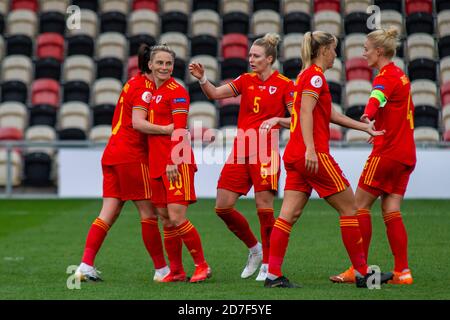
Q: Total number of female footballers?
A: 5